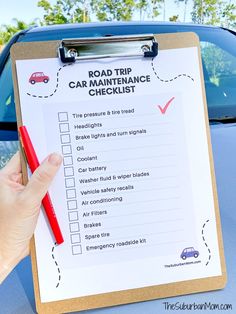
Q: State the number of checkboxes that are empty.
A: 13